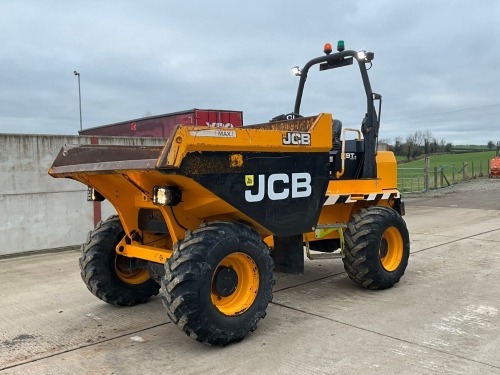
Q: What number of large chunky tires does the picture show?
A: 3